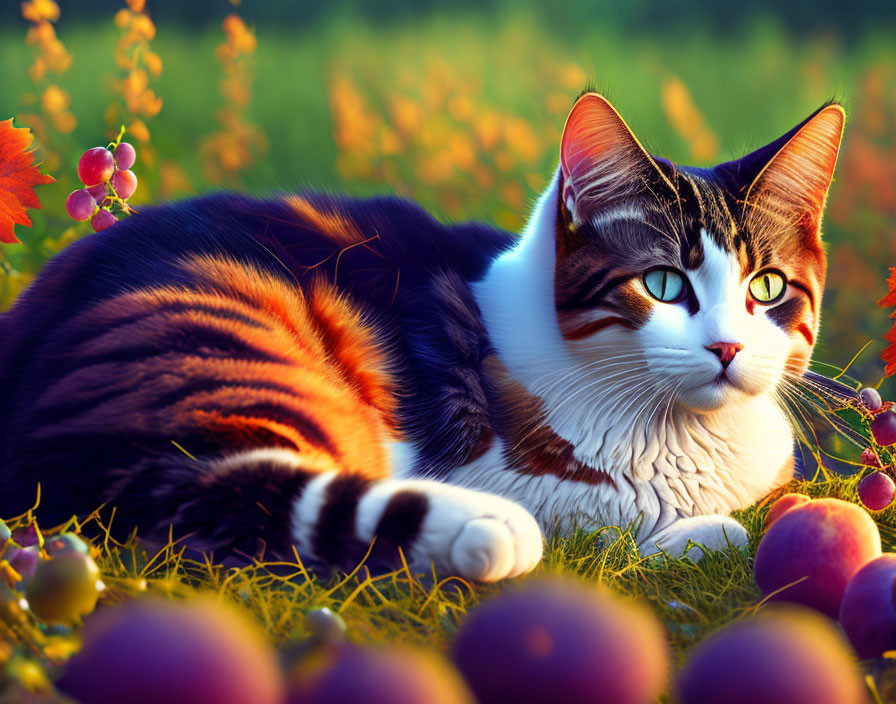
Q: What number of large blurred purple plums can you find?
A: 4